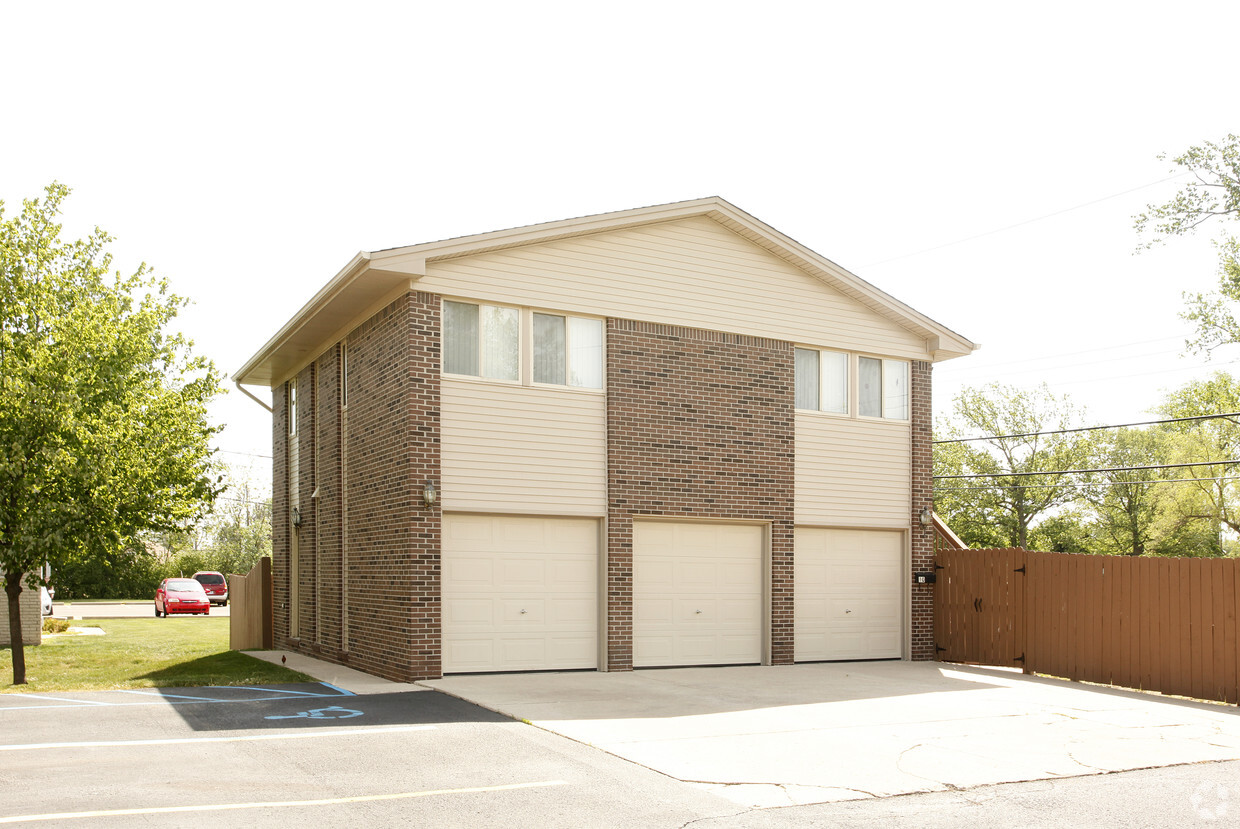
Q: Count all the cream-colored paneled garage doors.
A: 3